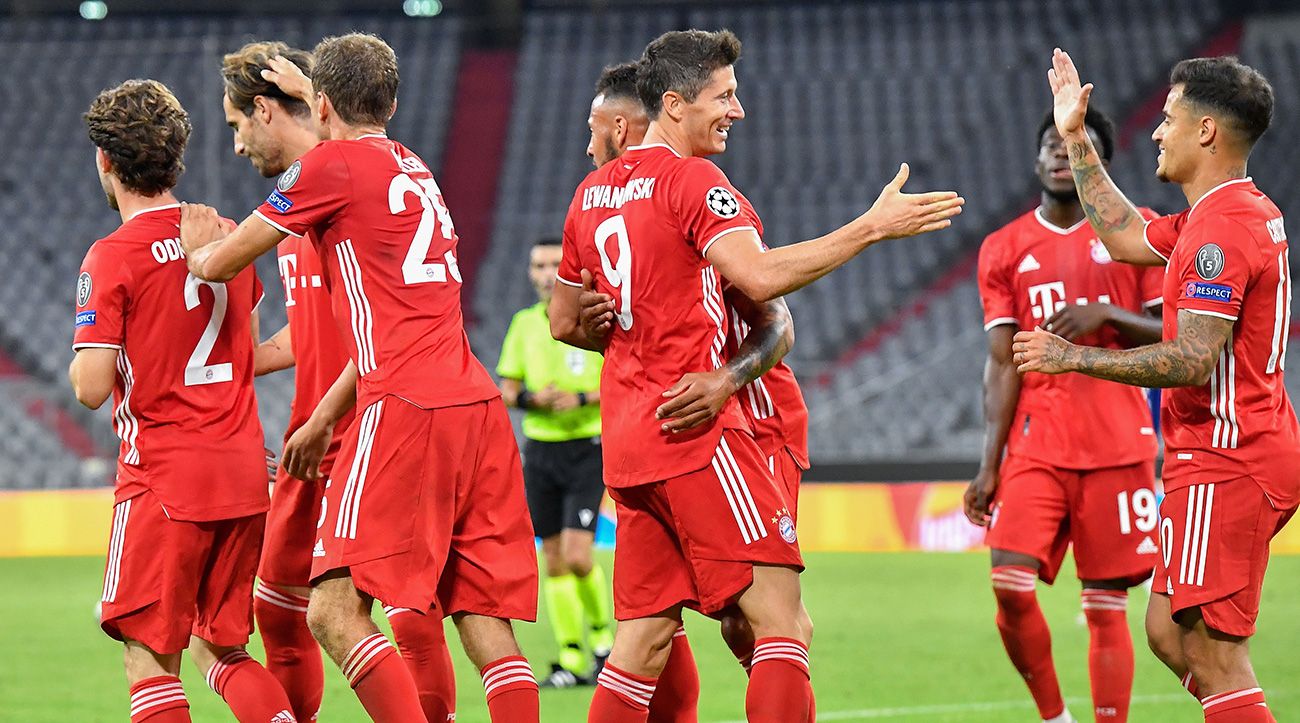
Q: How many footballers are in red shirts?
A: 7